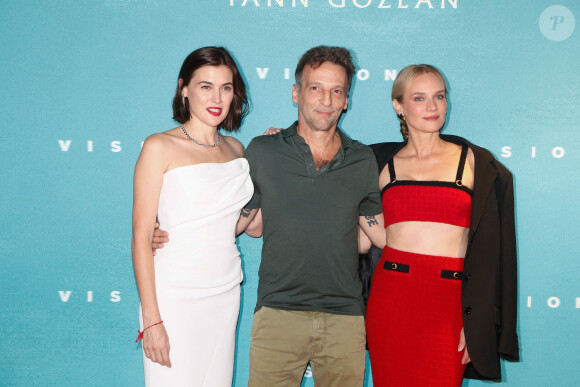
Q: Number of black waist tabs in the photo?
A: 2